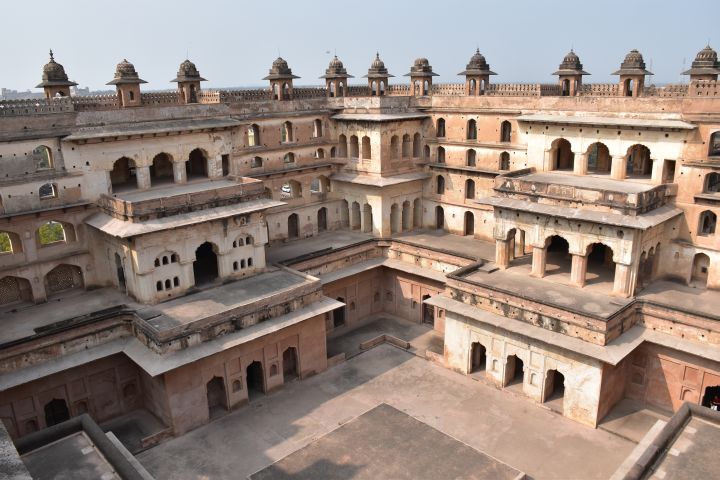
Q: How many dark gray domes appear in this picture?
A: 11